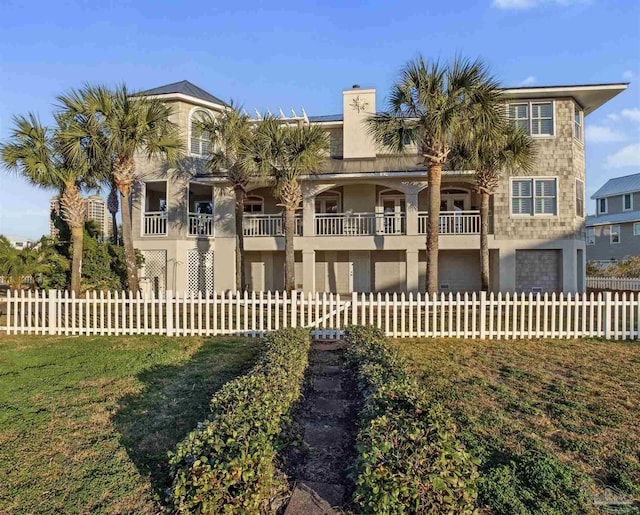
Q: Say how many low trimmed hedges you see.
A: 2